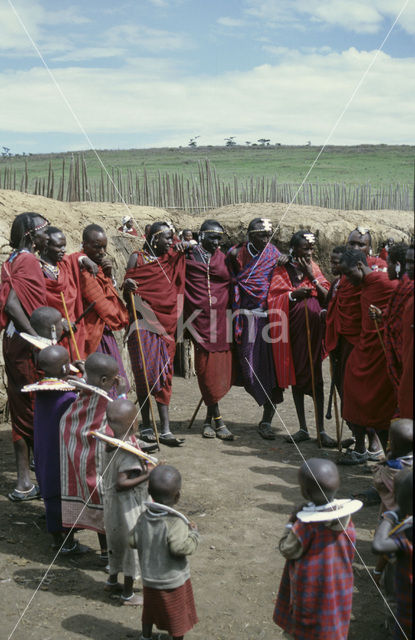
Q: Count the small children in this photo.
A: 8